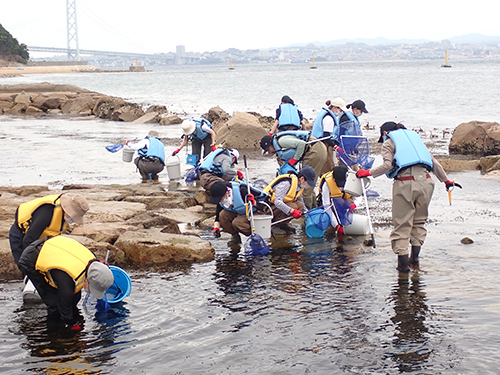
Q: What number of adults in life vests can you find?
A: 13